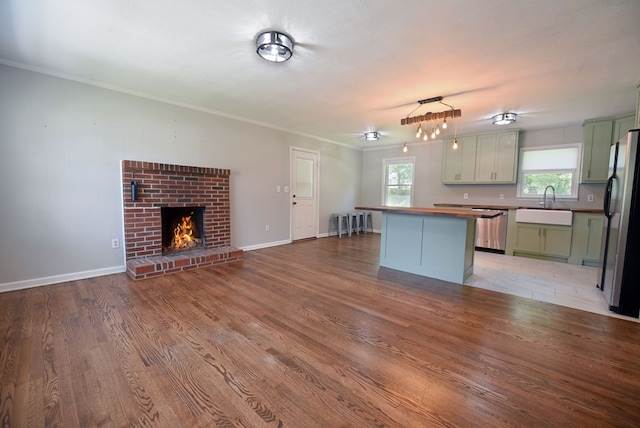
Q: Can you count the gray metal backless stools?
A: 4